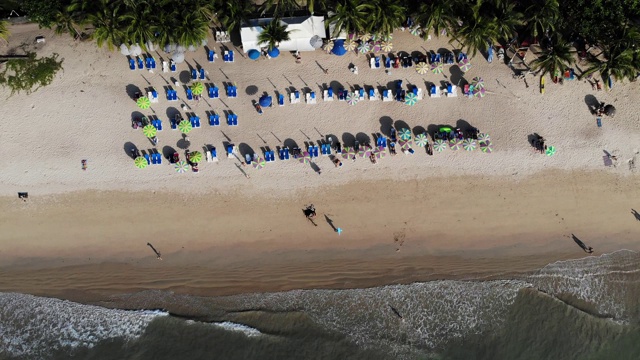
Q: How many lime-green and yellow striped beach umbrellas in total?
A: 6